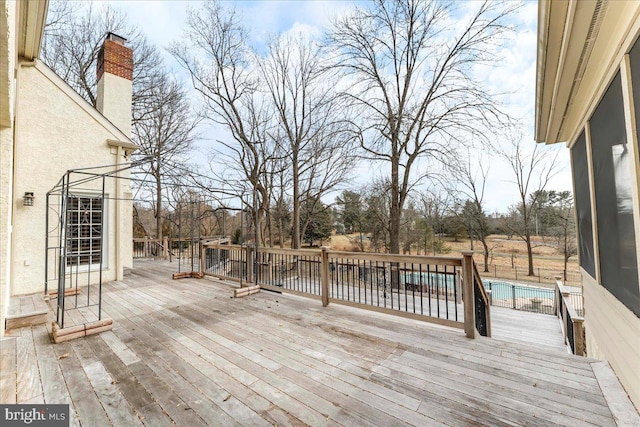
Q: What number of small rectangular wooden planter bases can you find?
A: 4